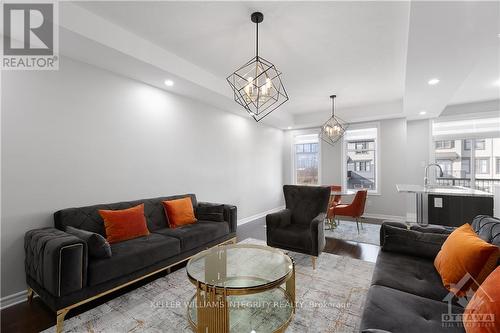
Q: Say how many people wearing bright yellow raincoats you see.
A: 0